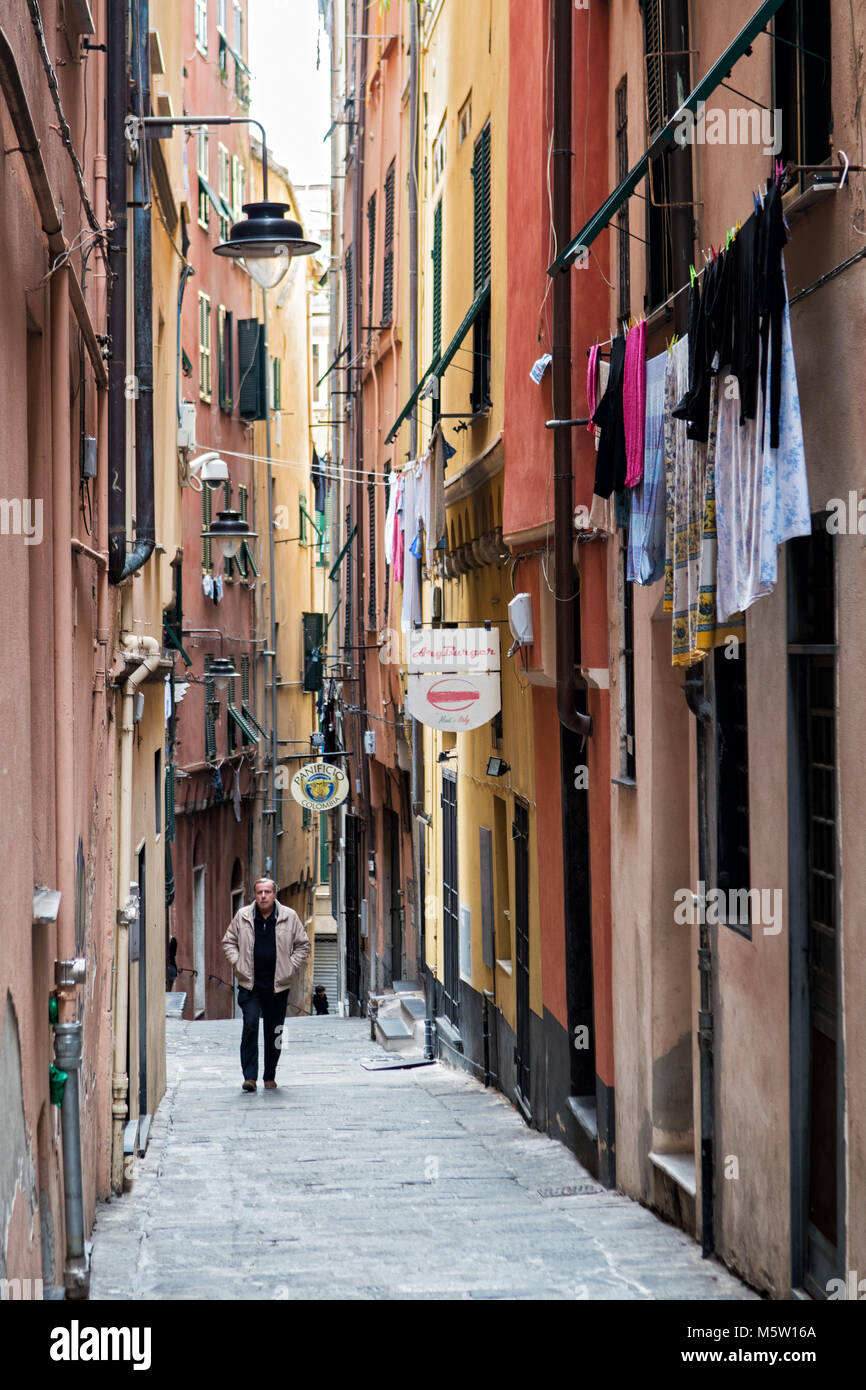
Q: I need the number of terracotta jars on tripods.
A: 0